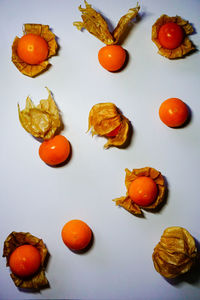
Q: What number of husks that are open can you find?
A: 7